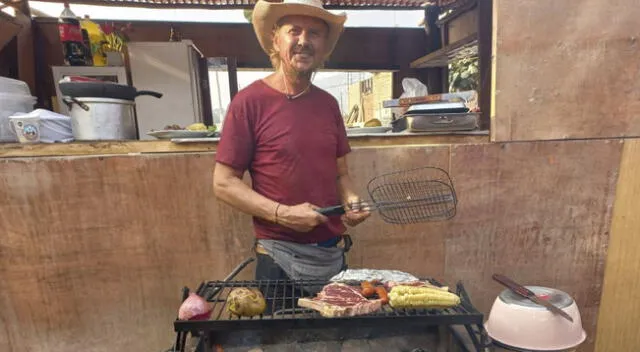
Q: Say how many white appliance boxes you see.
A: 2